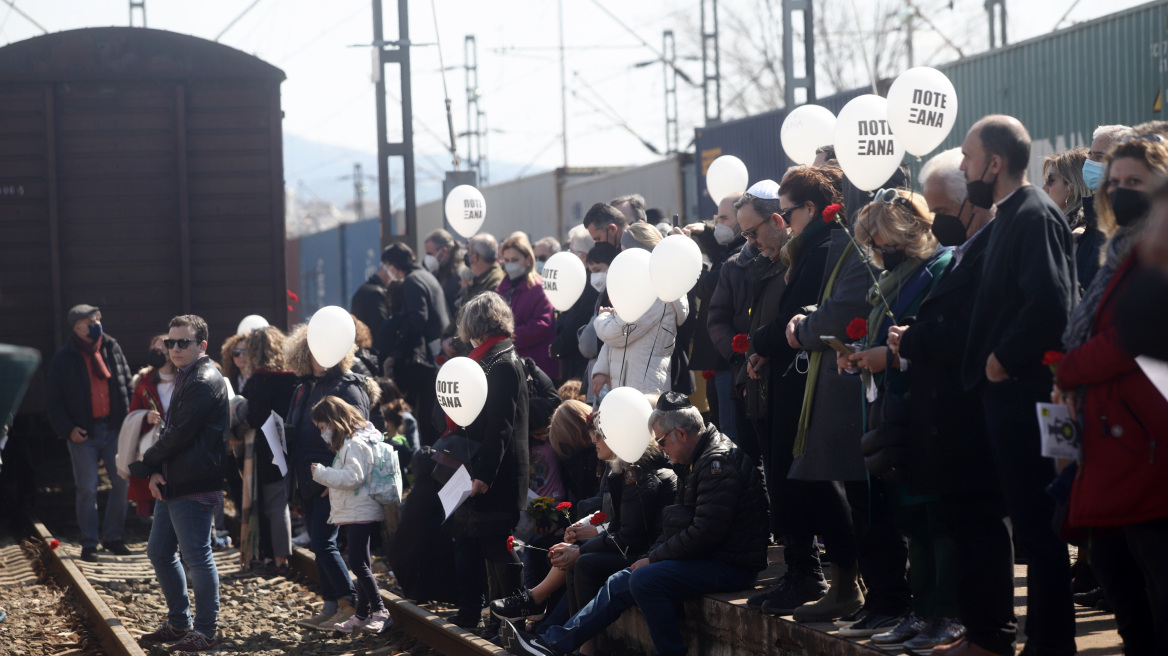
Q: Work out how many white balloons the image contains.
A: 12